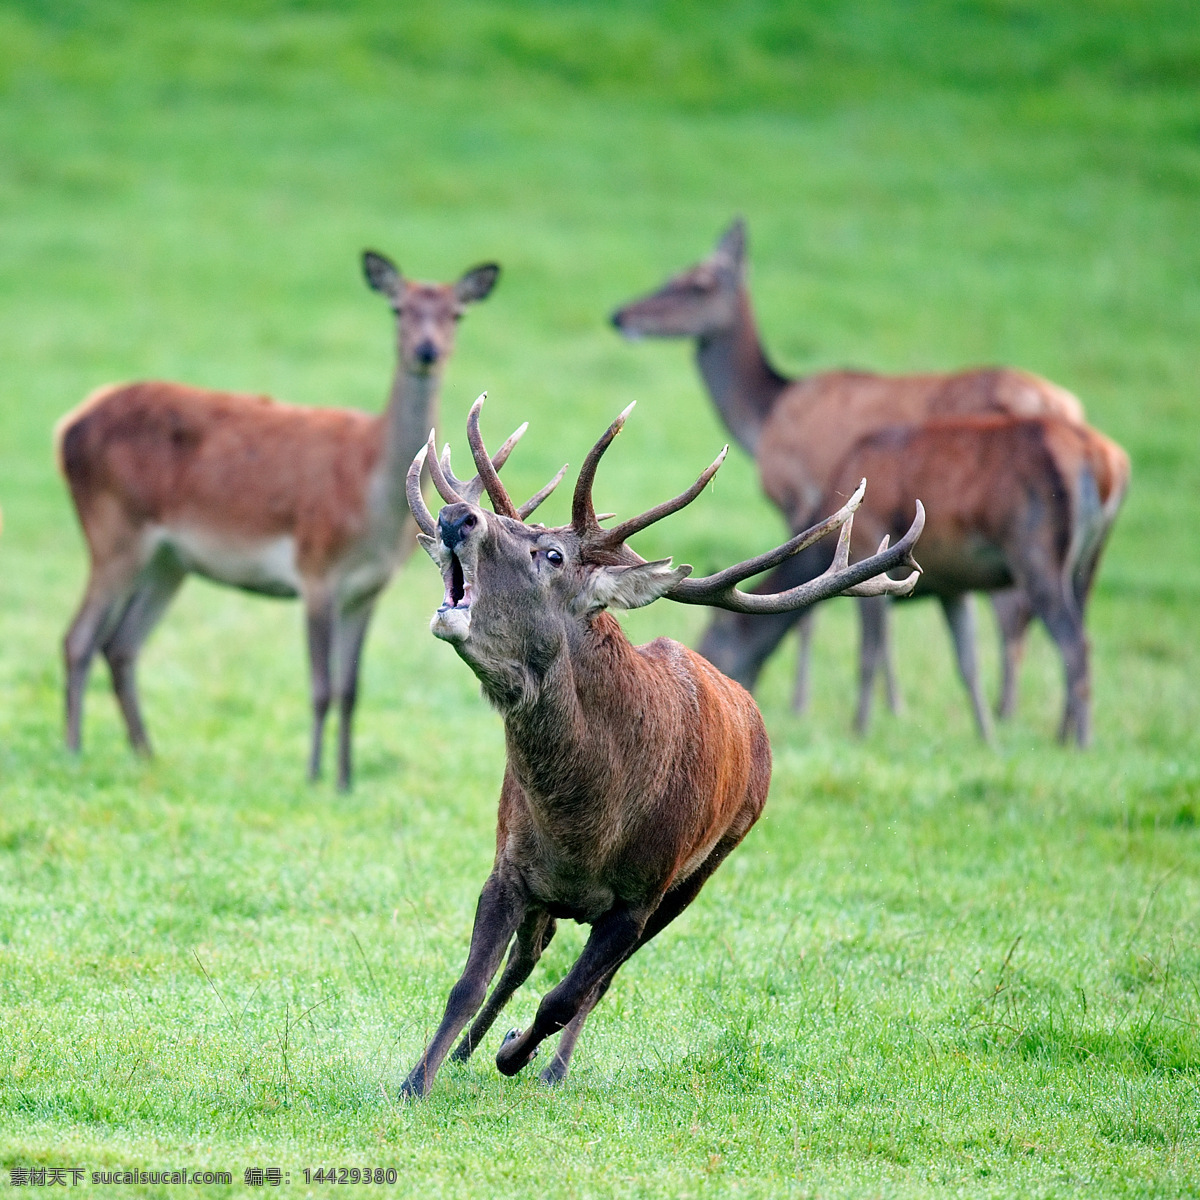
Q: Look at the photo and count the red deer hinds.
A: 3